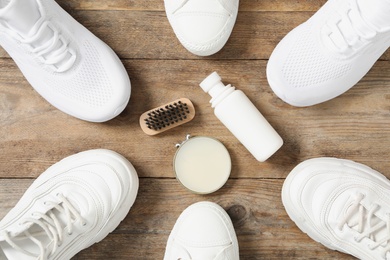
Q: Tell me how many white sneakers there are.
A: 6